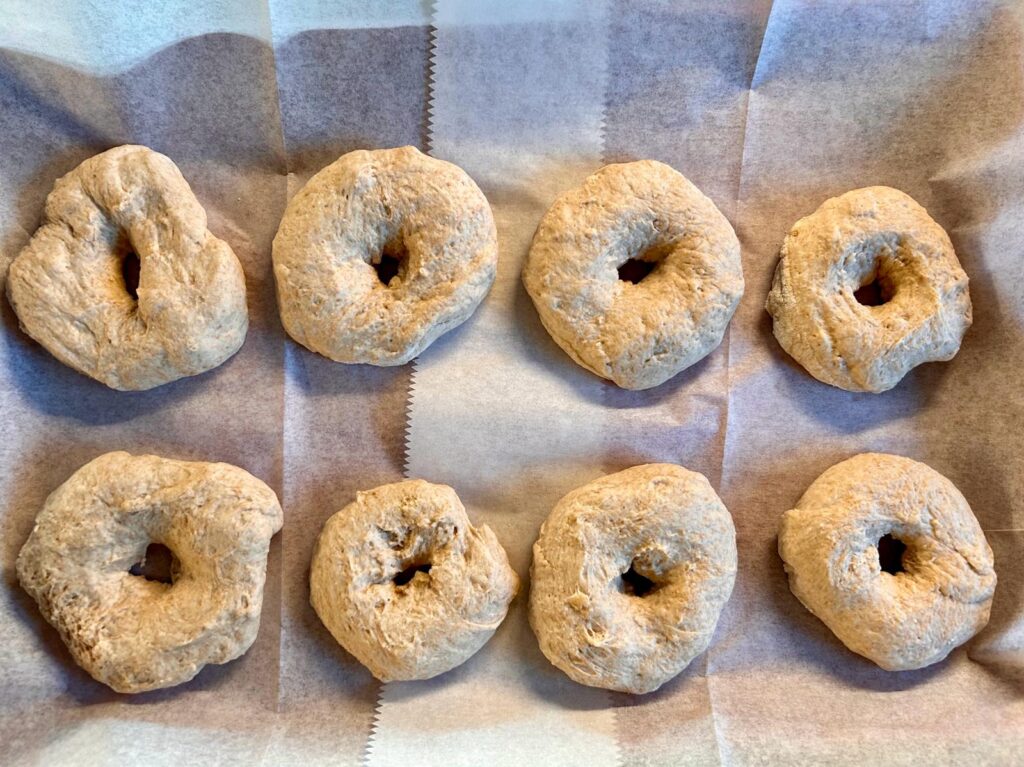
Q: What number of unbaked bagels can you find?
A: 8